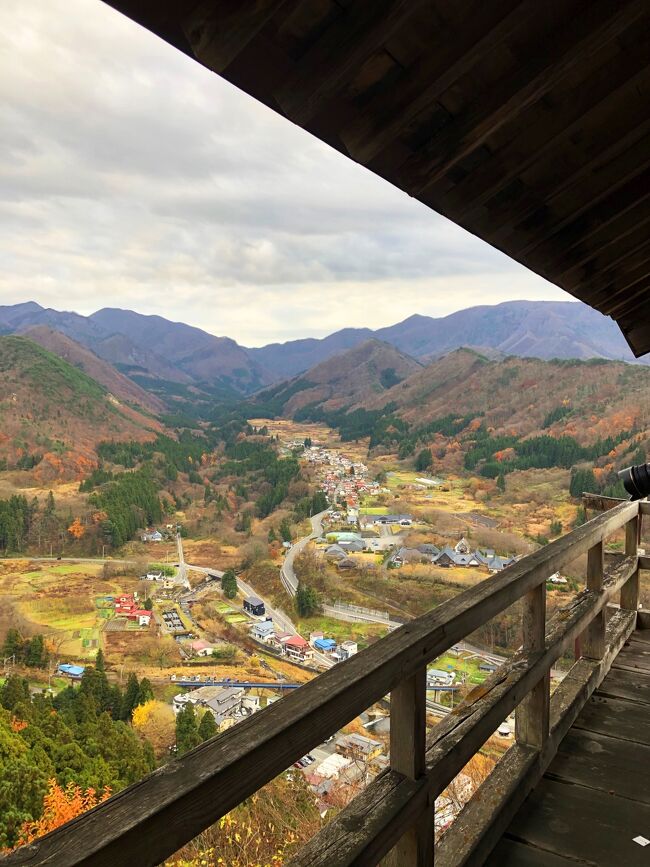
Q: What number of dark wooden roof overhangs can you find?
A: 1